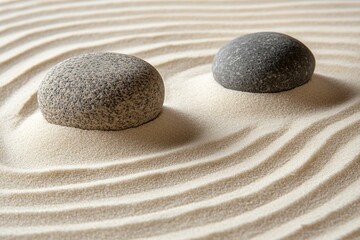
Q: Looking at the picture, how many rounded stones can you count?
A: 2